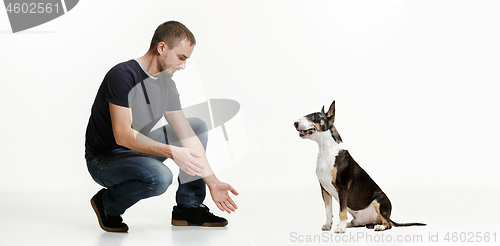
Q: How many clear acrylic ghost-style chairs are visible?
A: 0